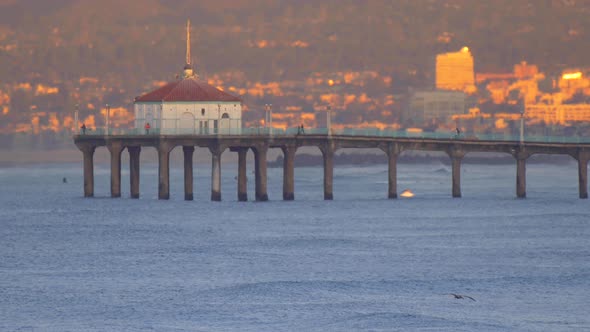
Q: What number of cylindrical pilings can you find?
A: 14